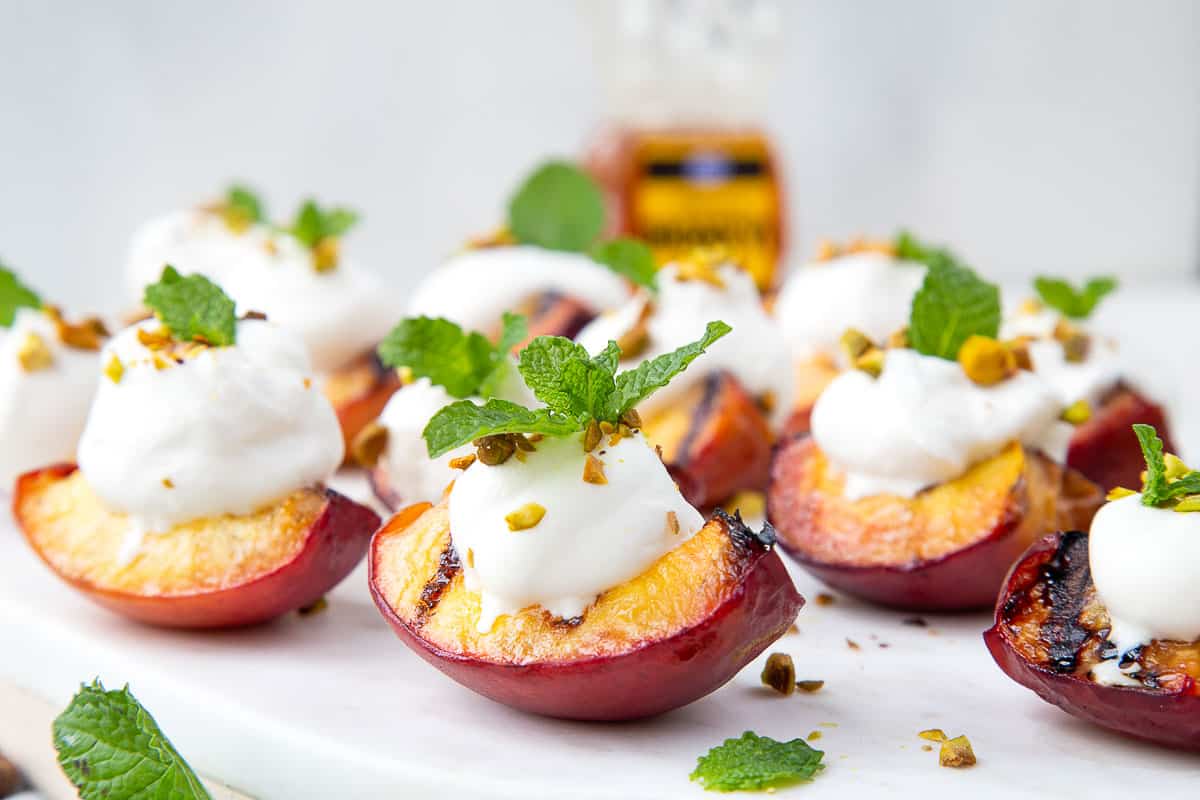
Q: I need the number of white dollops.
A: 11